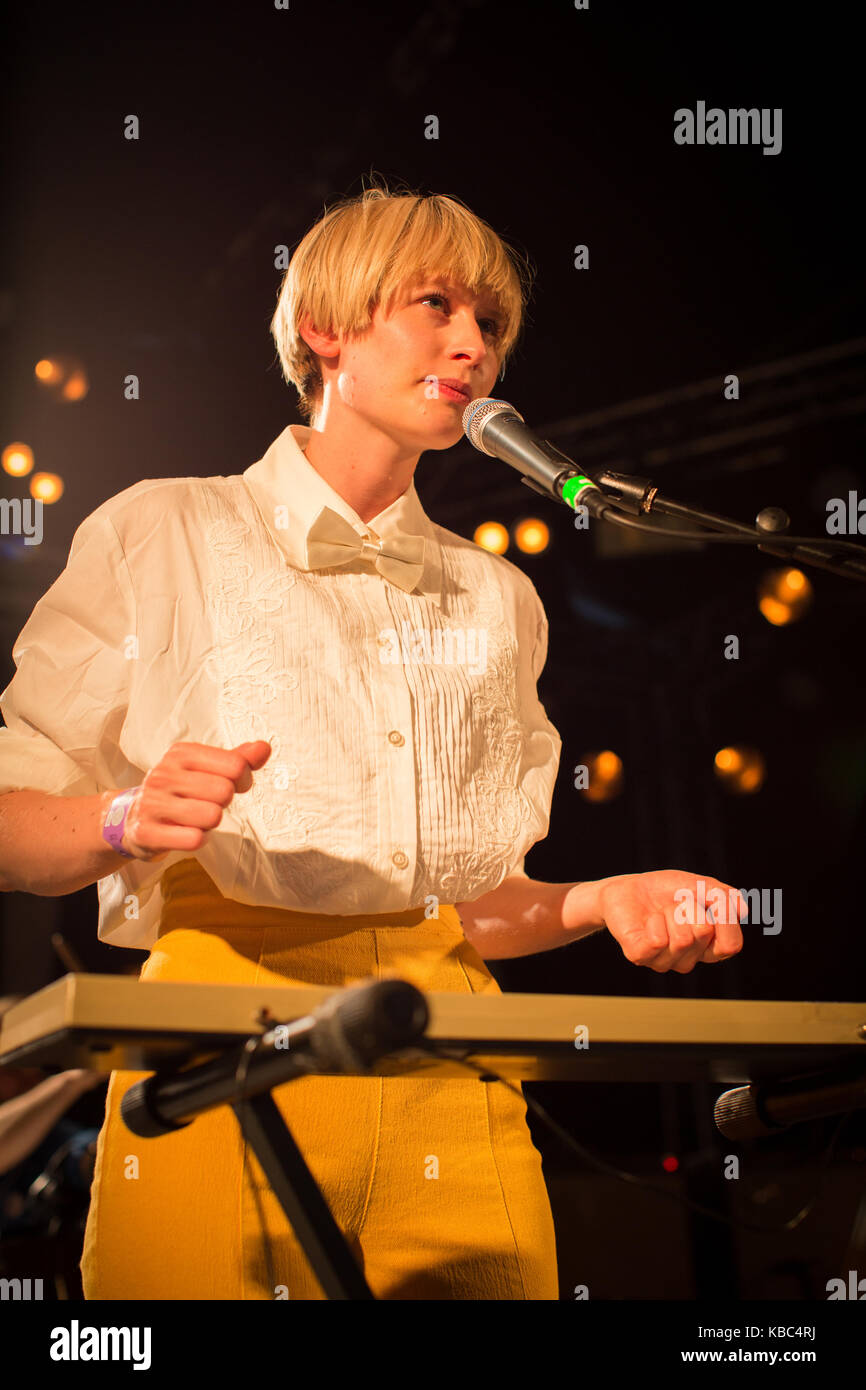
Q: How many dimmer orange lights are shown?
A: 4